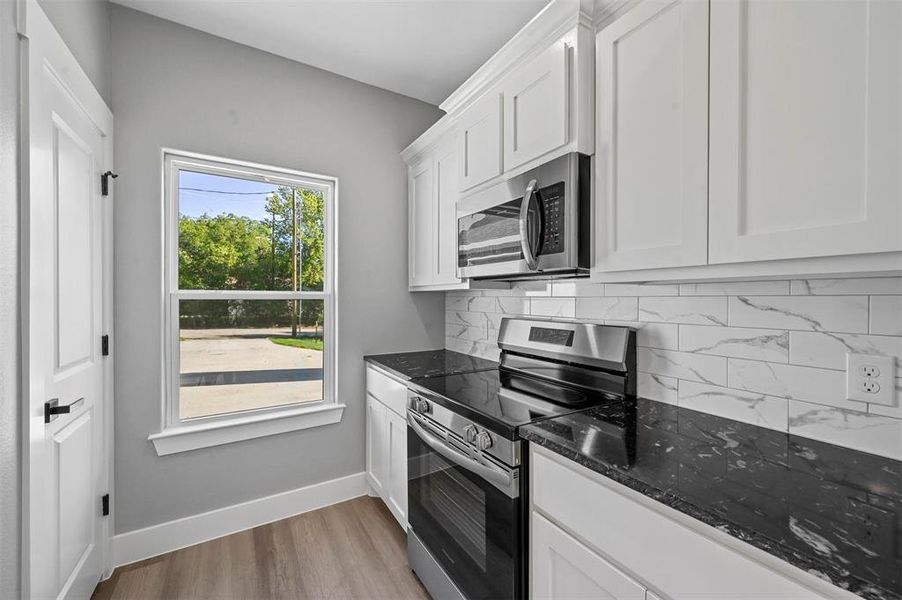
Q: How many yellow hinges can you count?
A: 0